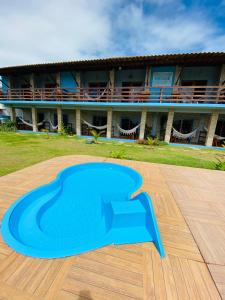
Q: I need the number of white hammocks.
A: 6